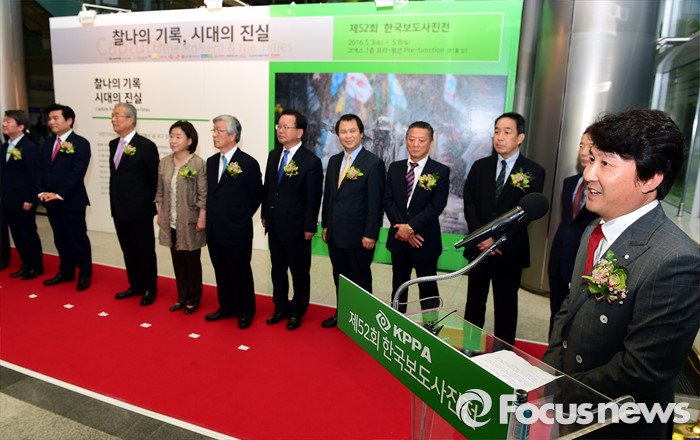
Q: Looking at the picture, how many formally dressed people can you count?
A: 11